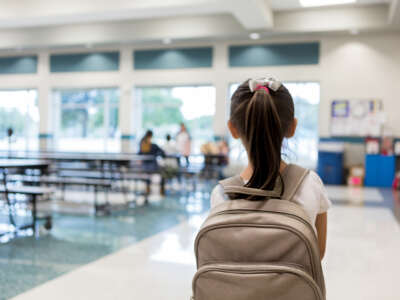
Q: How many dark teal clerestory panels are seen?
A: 4